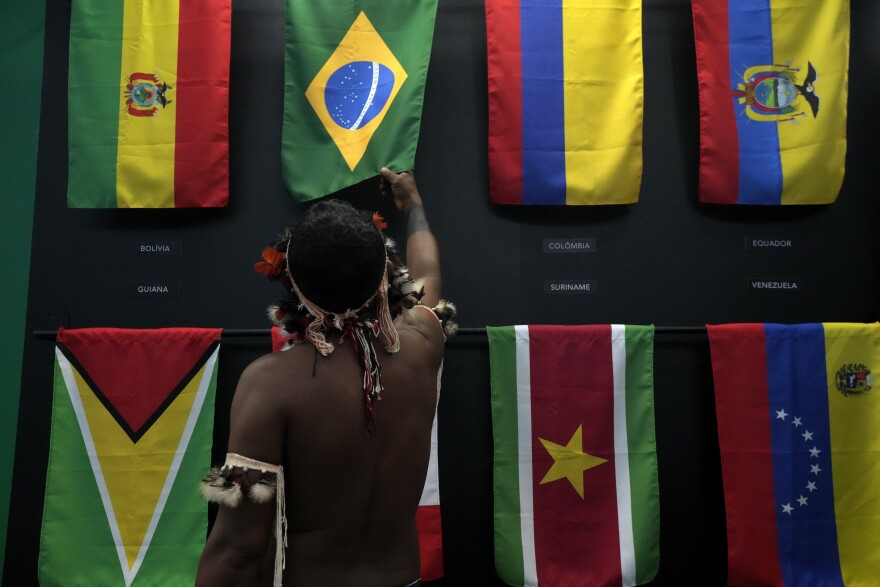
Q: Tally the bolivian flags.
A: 1